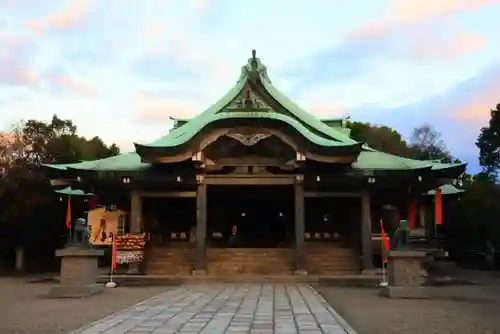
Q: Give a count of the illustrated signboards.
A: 1